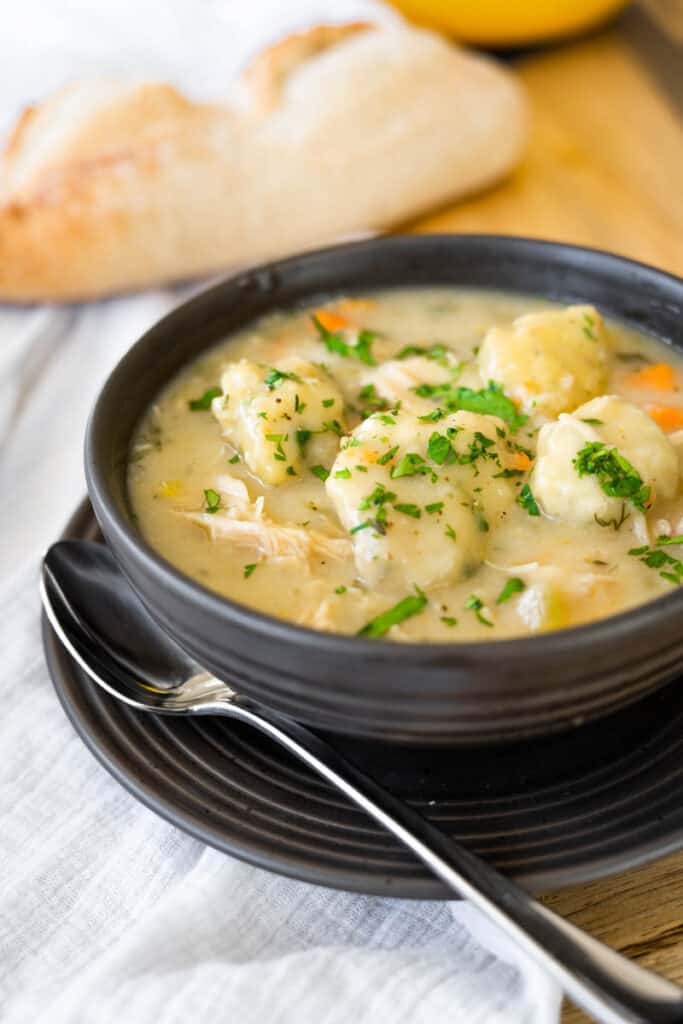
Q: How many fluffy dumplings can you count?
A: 4